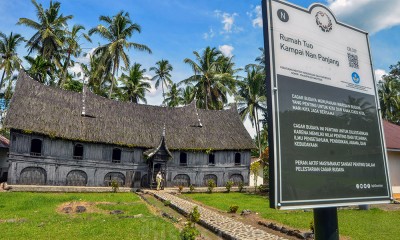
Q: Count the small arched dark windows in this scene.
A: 6